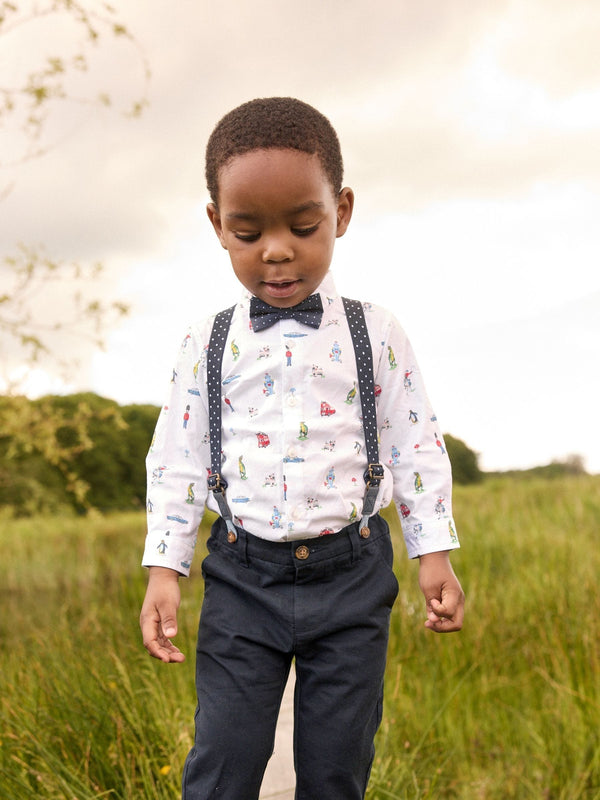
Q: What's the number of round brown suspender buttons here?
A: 2